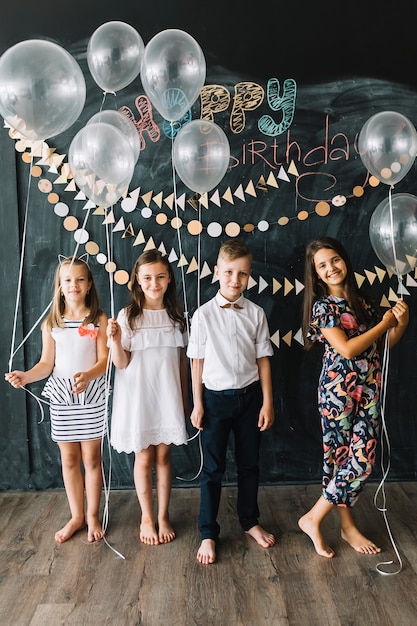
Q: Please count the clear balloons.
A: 8